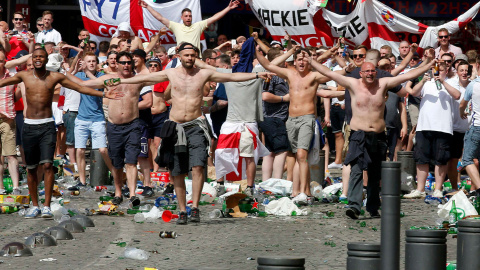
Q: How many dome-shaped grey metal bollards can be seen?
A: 5